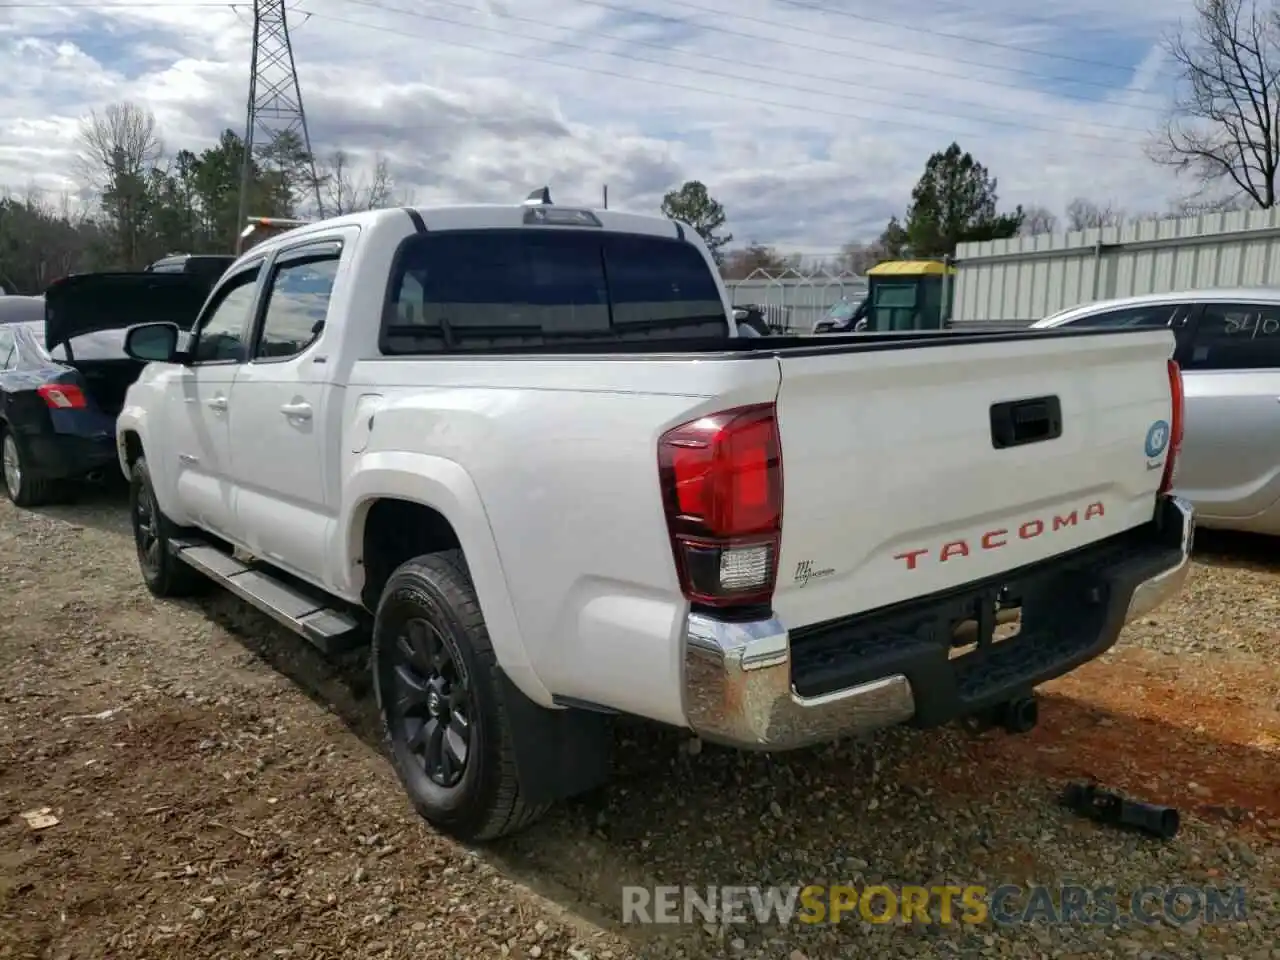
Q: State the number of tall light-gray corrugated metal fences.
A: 1